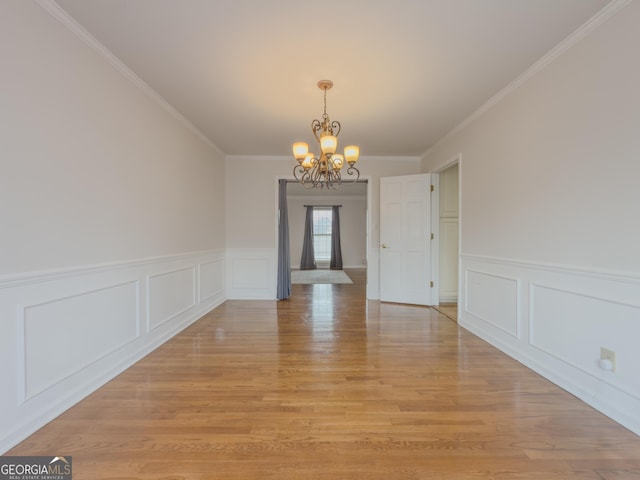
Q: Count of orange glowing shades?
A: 5